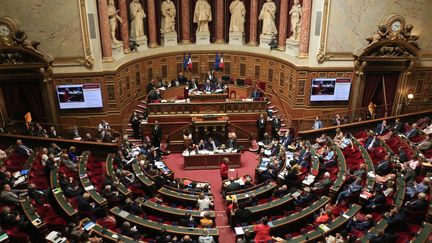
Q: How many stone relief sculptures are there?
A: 7